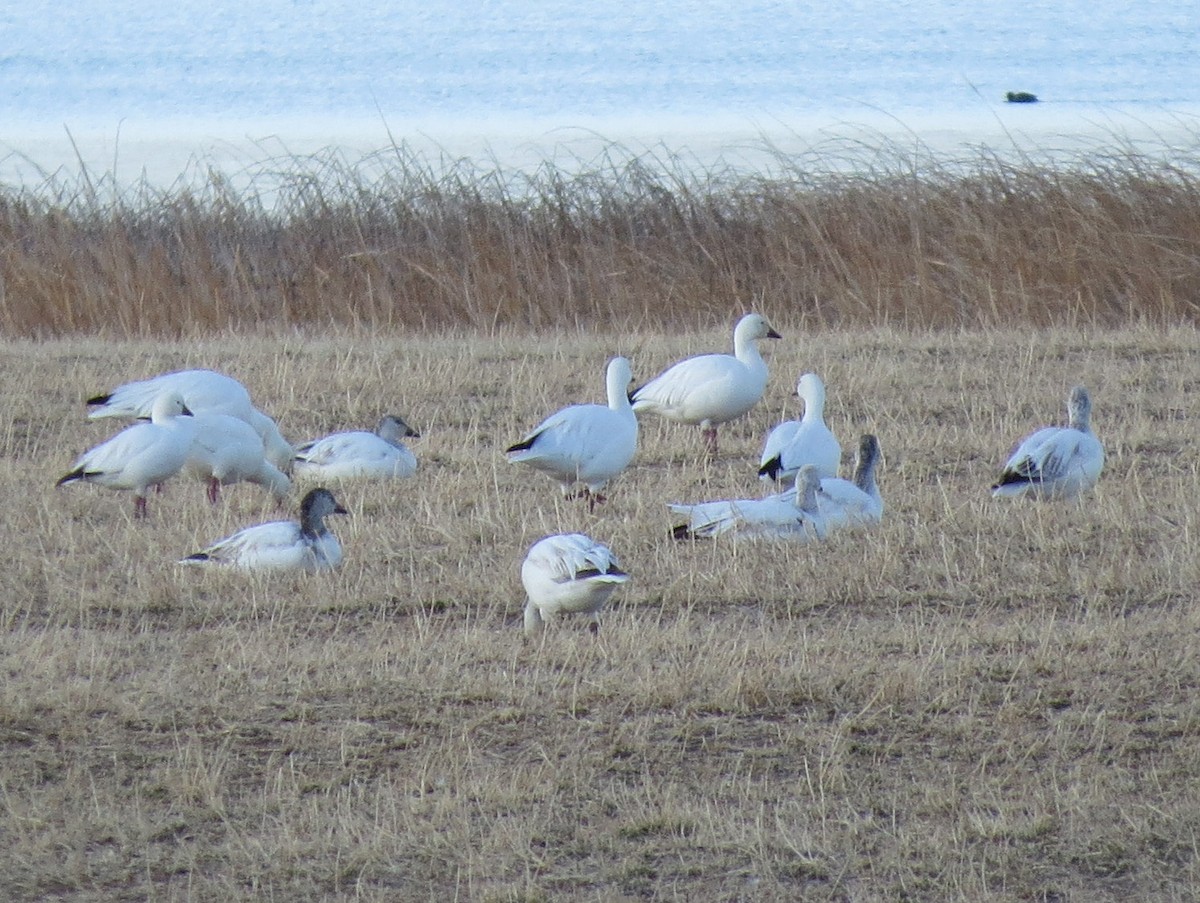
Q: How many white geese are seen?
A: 12